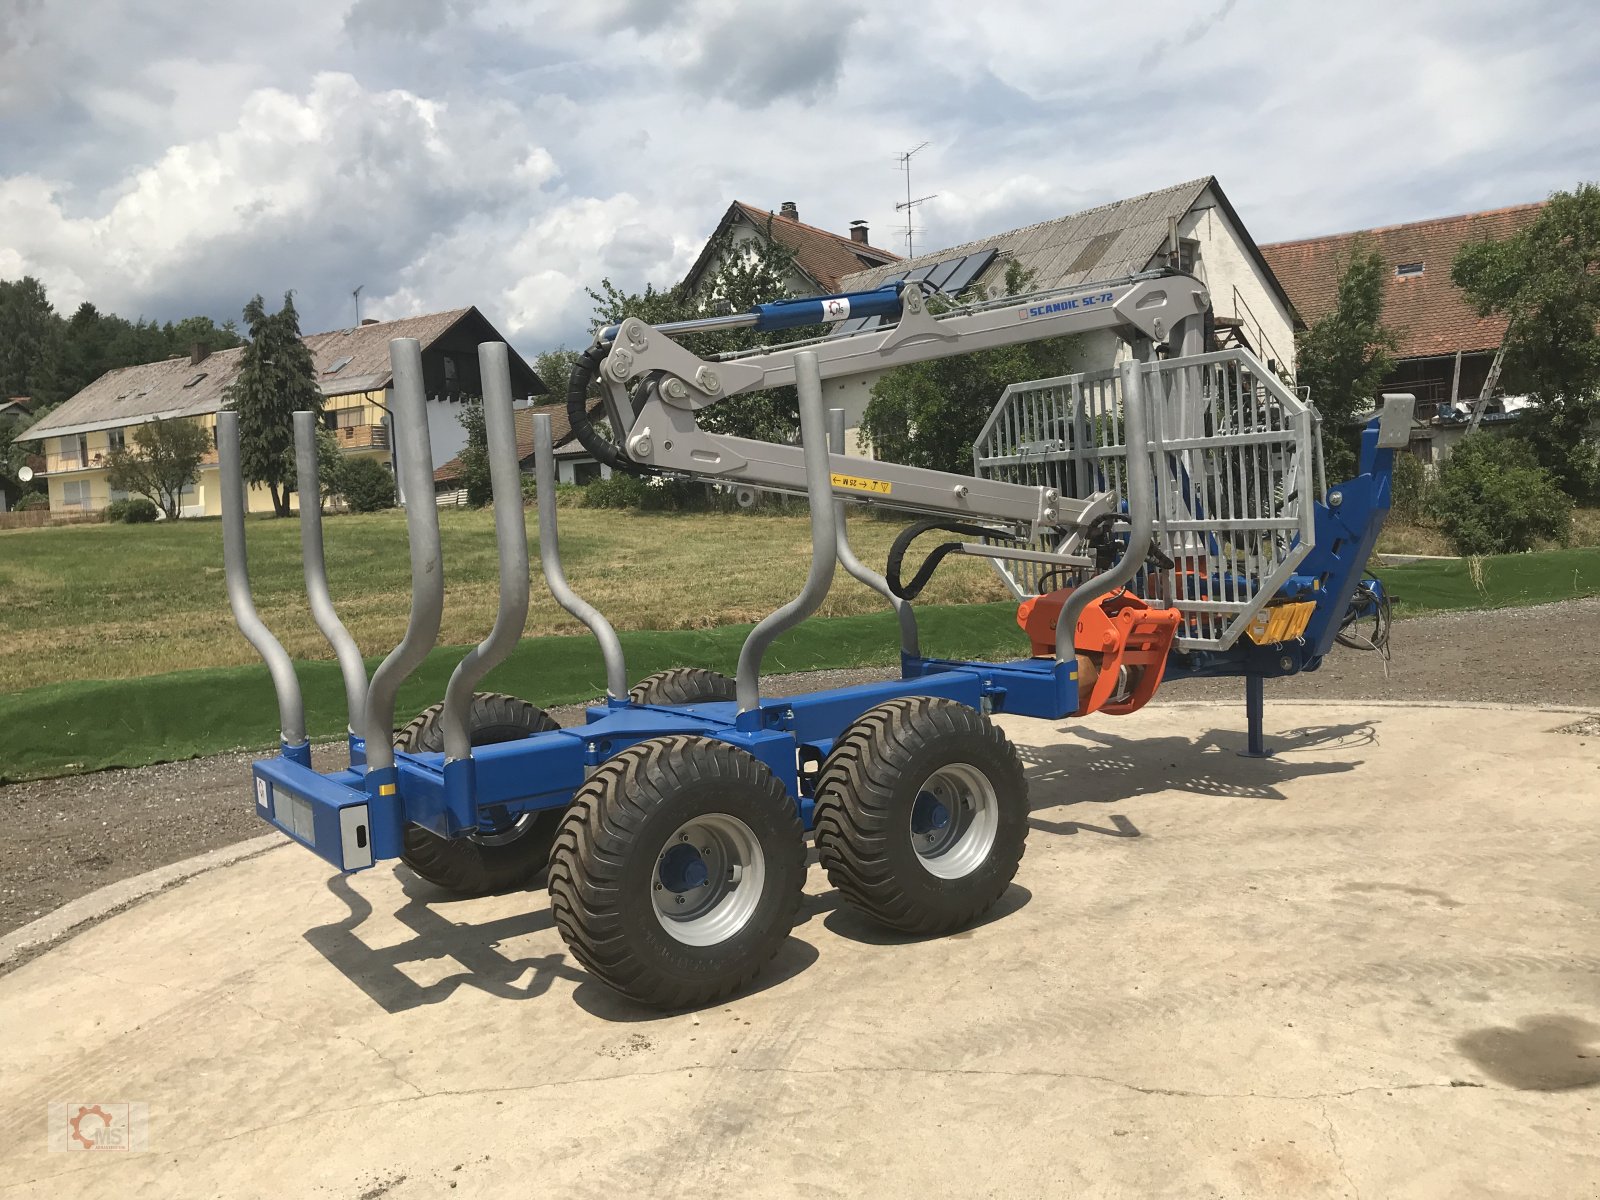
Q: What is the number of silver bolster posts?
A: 8